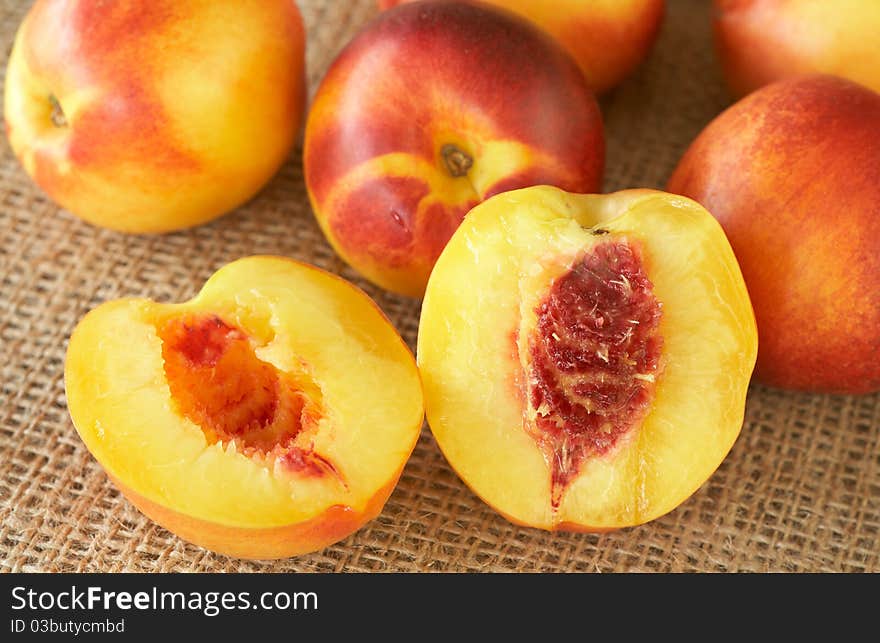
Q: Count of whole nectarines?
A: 5